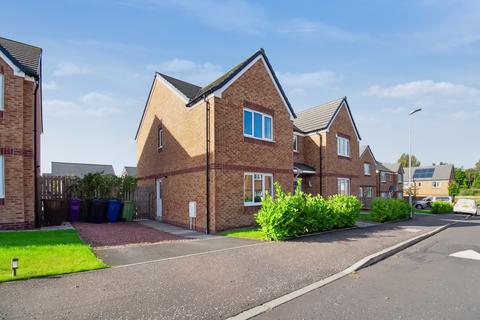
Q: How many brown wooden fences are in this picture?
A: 1